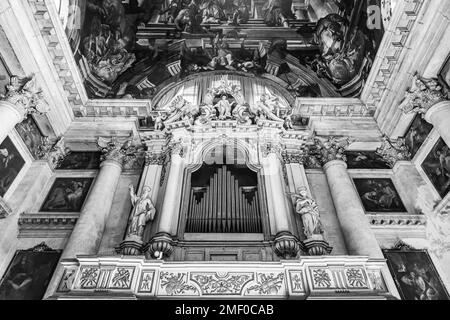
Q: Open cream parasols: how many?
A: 0